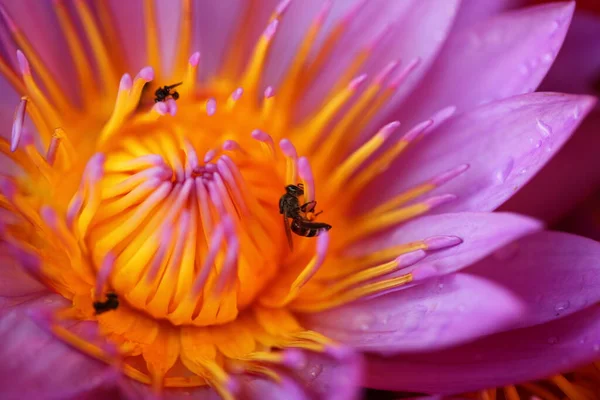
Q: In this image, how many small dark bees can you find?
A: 3